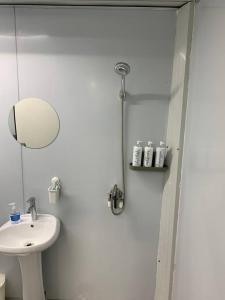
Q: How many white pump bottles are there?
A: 3